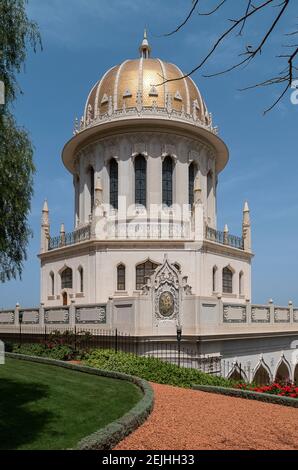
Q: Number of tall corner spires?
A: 4